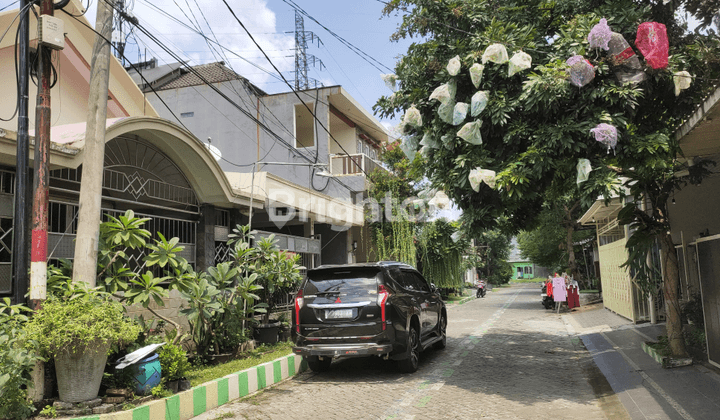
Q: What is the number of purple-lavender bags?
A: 3